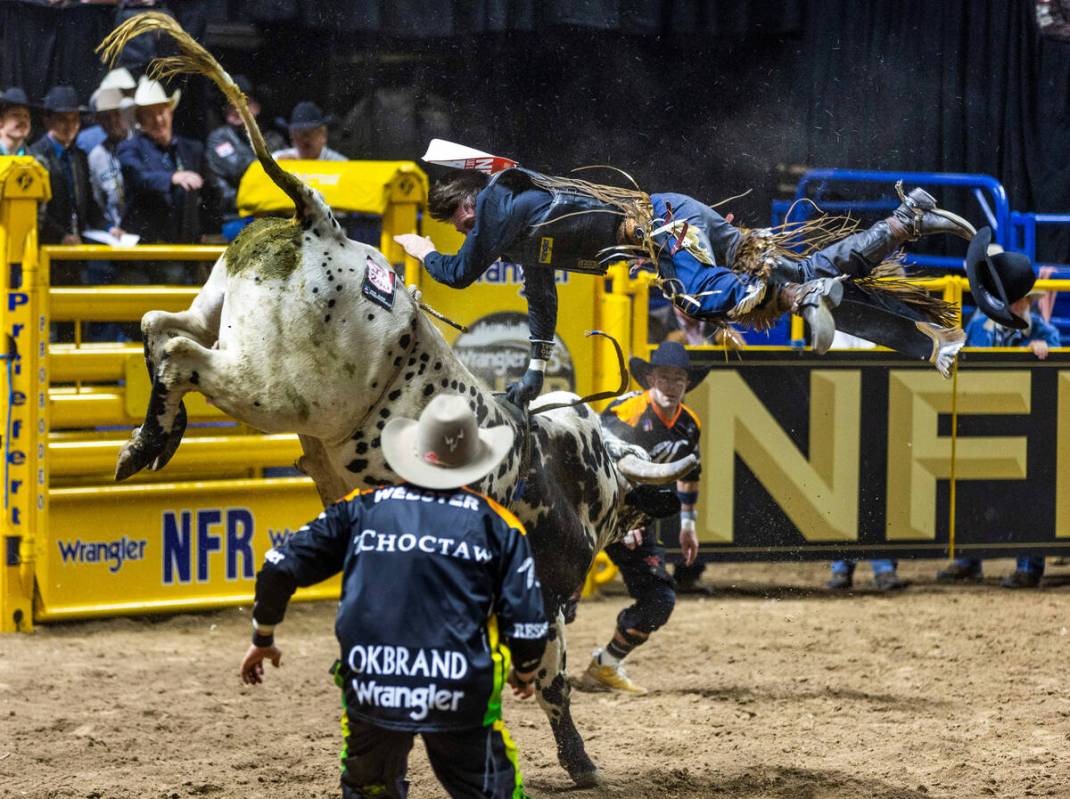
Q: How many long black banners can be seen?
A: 1